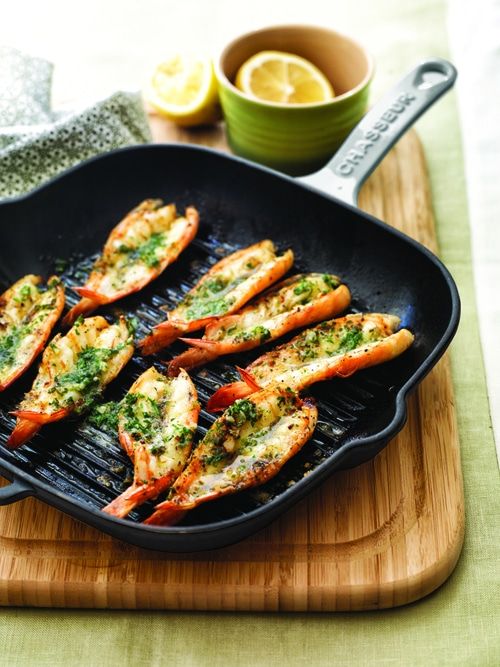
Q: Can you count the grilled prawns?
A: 8